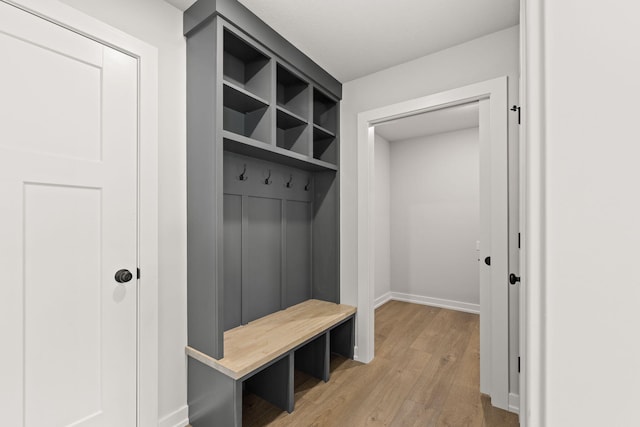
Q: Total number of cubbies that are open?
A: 9